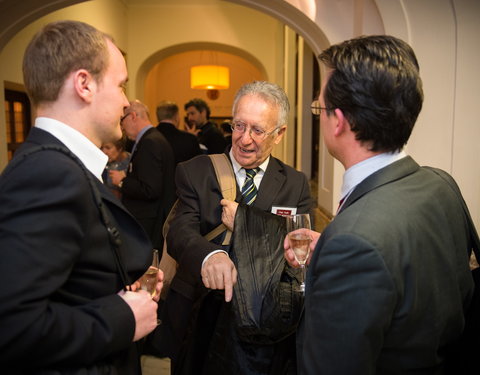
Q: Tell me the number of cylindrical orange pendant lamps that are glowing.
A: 1